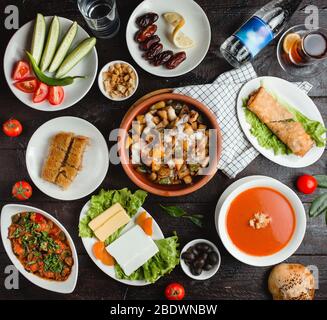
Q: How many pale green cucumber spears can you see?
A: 4